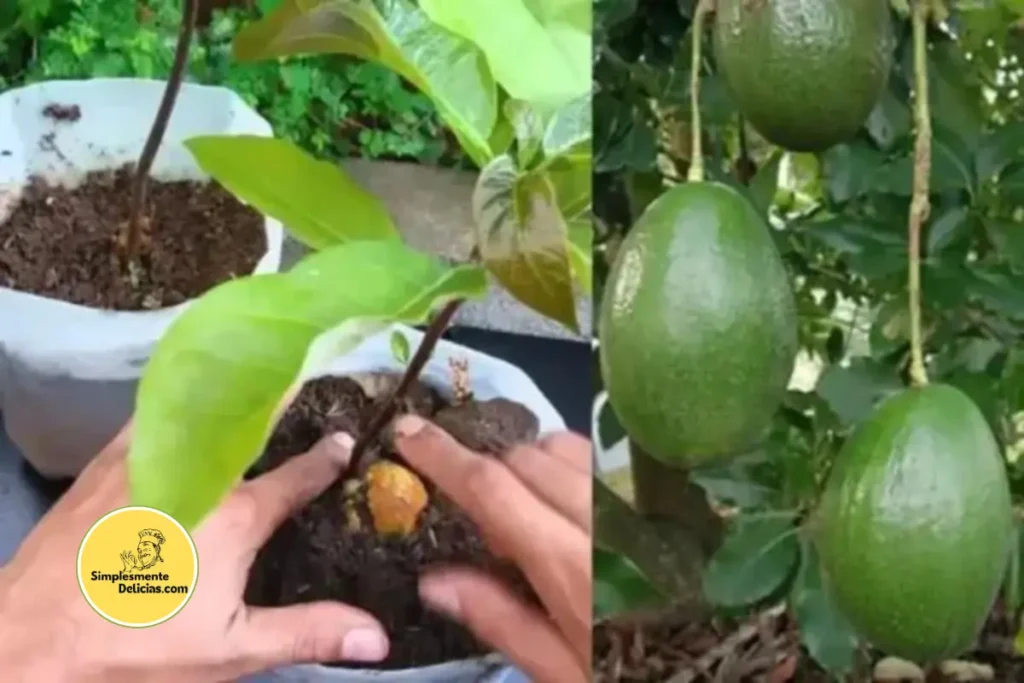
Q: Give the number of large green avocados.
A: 3